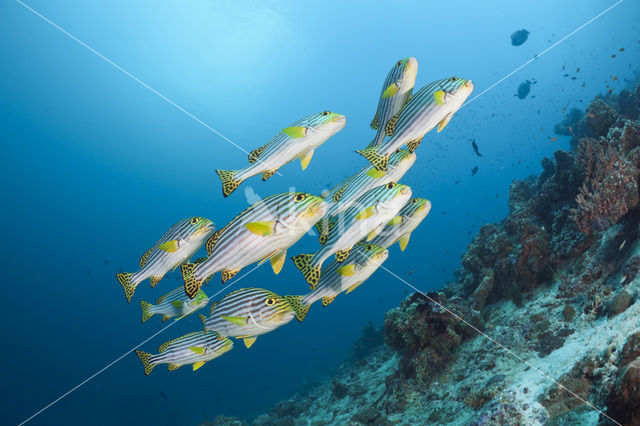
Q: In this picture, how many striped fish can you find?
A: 12